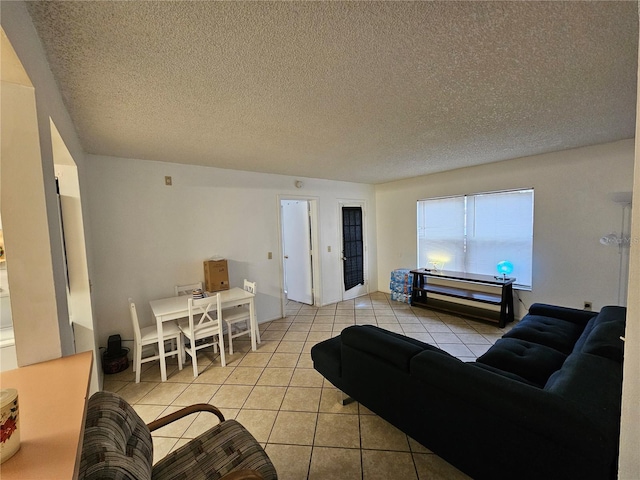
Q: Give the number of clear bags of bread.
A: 0